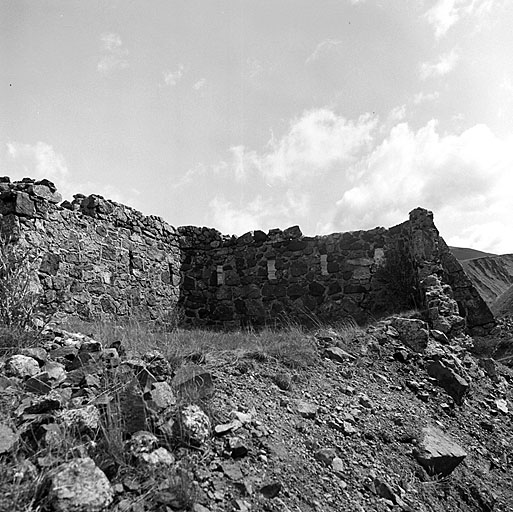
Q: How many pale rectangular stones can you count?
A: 4